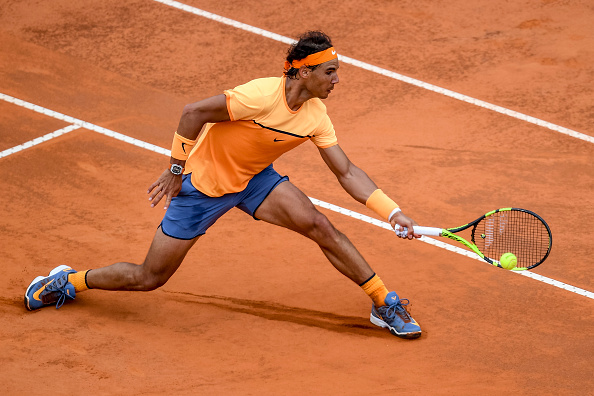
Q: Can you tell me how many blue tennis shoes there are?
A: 2